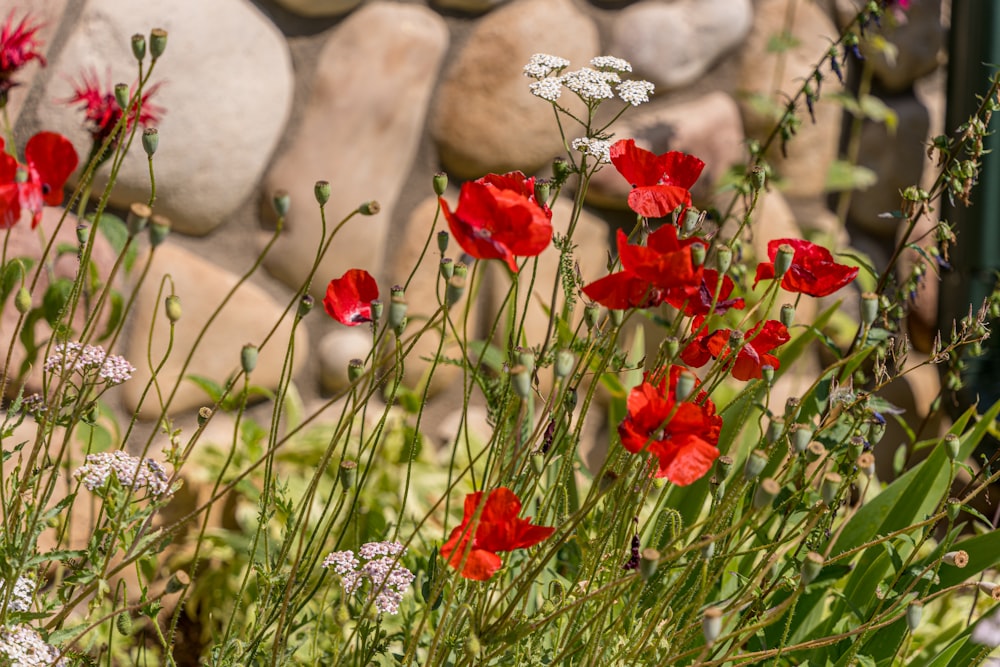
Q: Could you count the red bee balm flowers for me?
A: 2